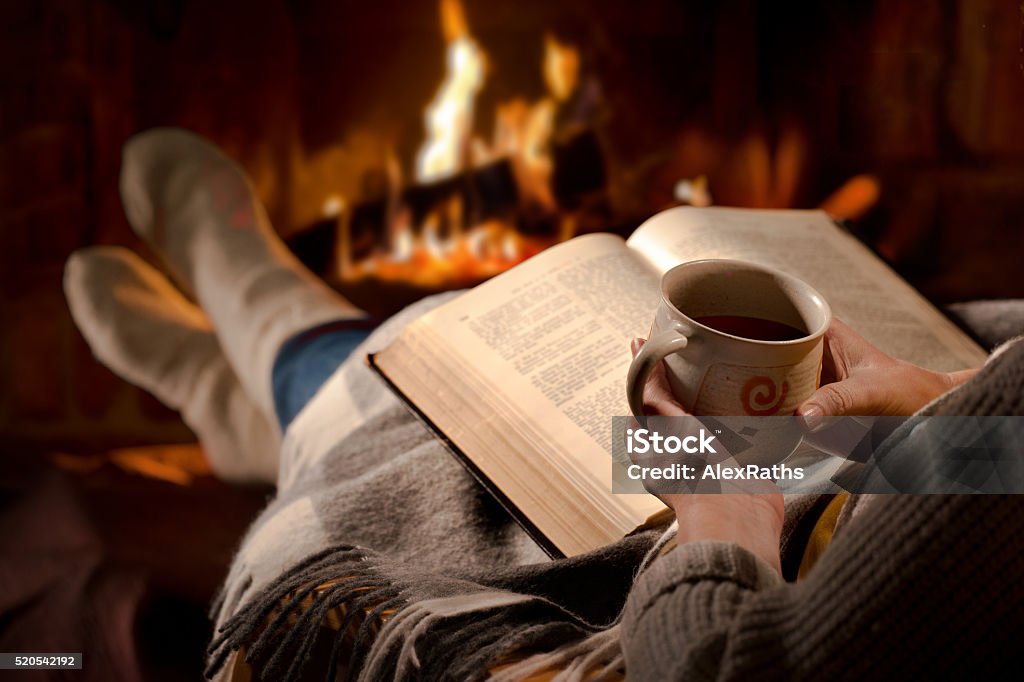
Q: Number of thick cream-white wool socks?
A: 2